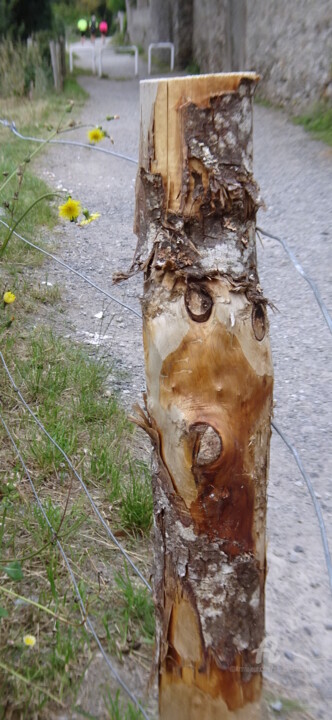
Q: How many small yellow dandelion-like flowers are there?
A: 5